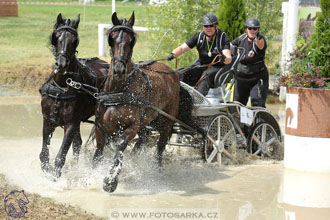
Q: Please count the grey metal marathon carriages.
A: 1